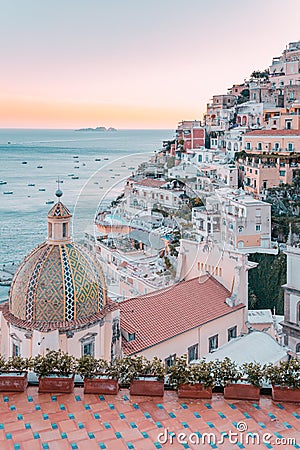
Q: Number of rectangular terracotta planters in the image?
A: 7